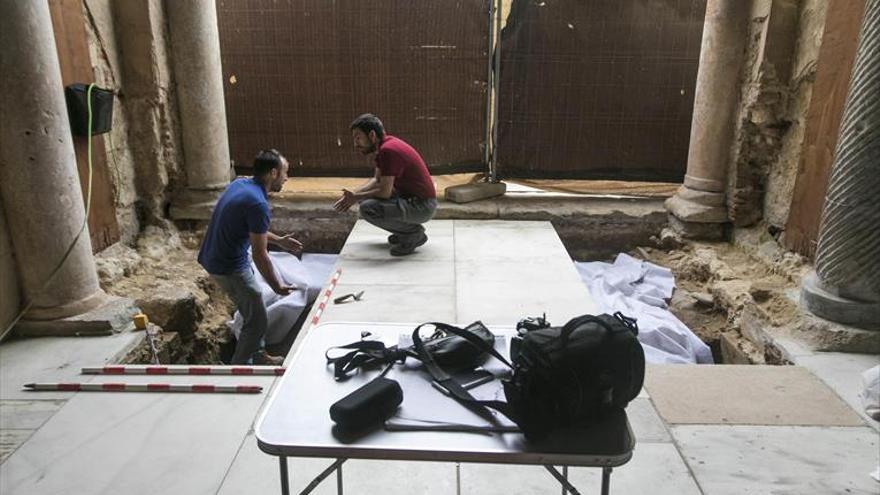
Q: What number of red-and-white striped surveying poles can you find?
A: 3